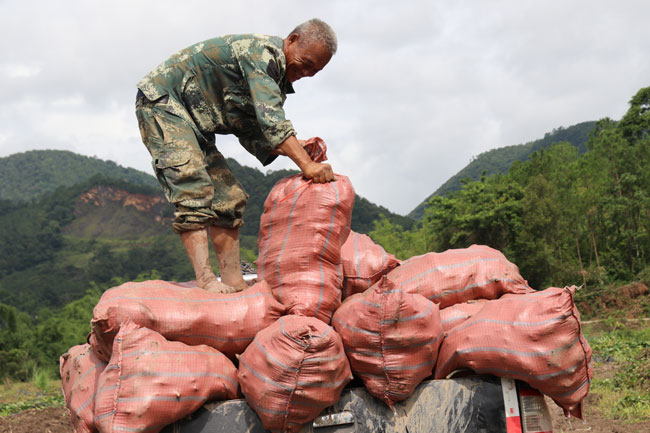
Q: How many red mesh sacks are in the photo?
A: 10